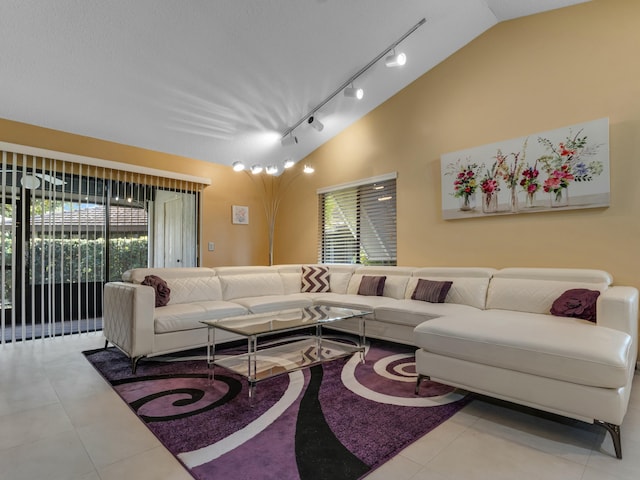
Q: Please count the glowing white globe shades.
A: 5